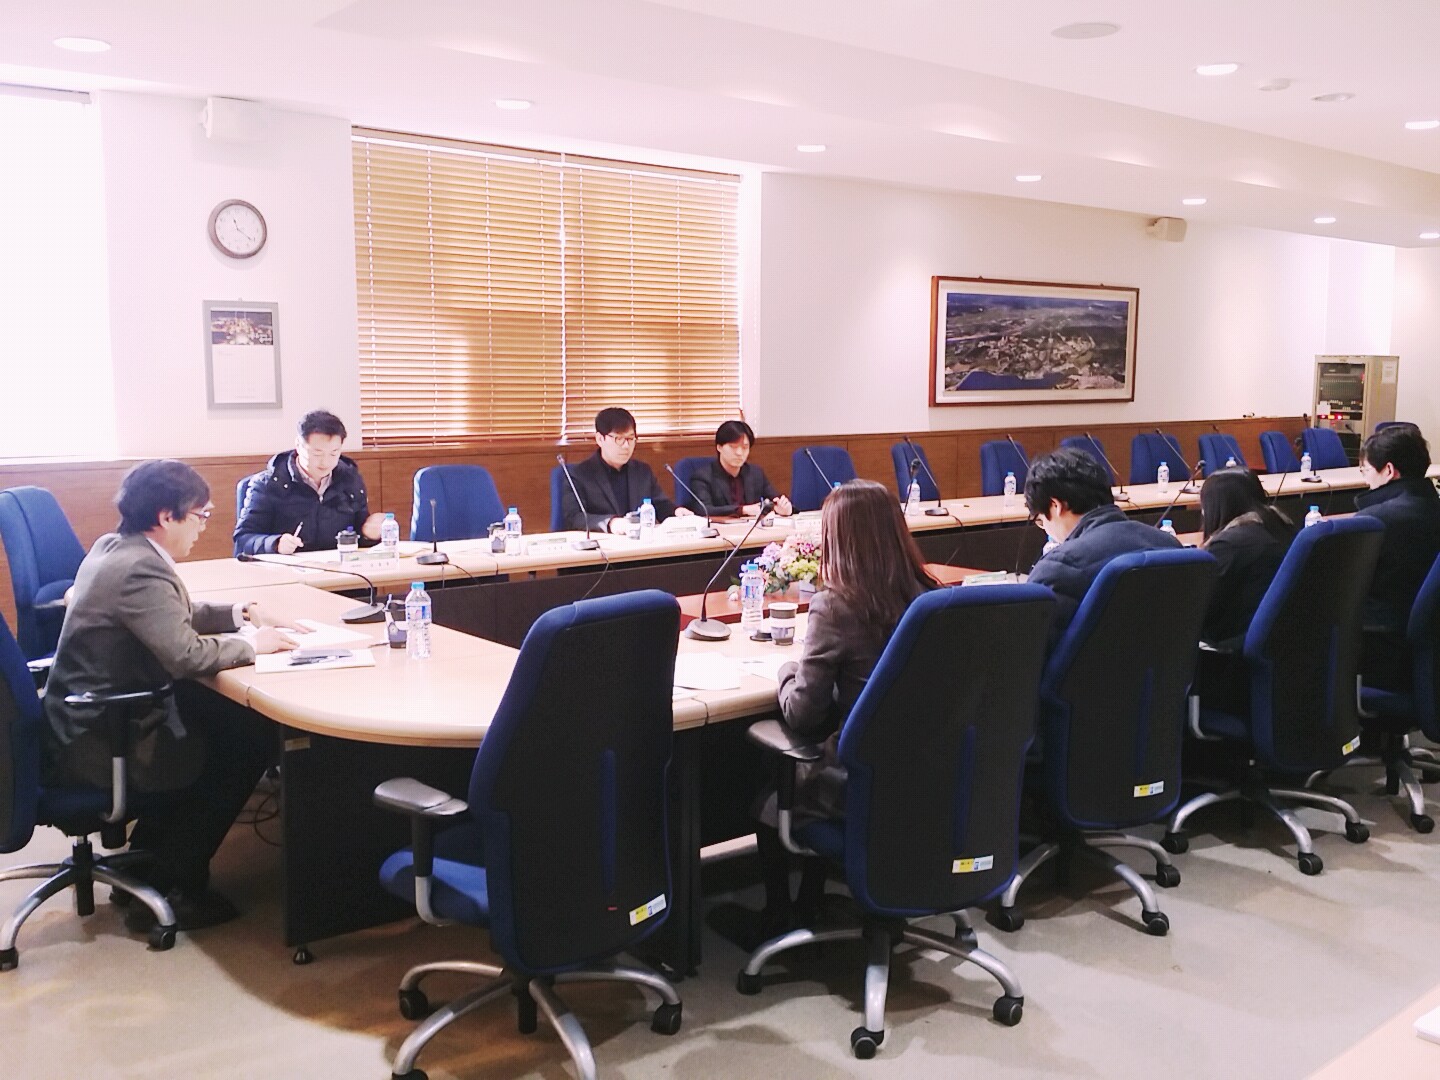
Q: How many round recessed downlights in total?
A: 9